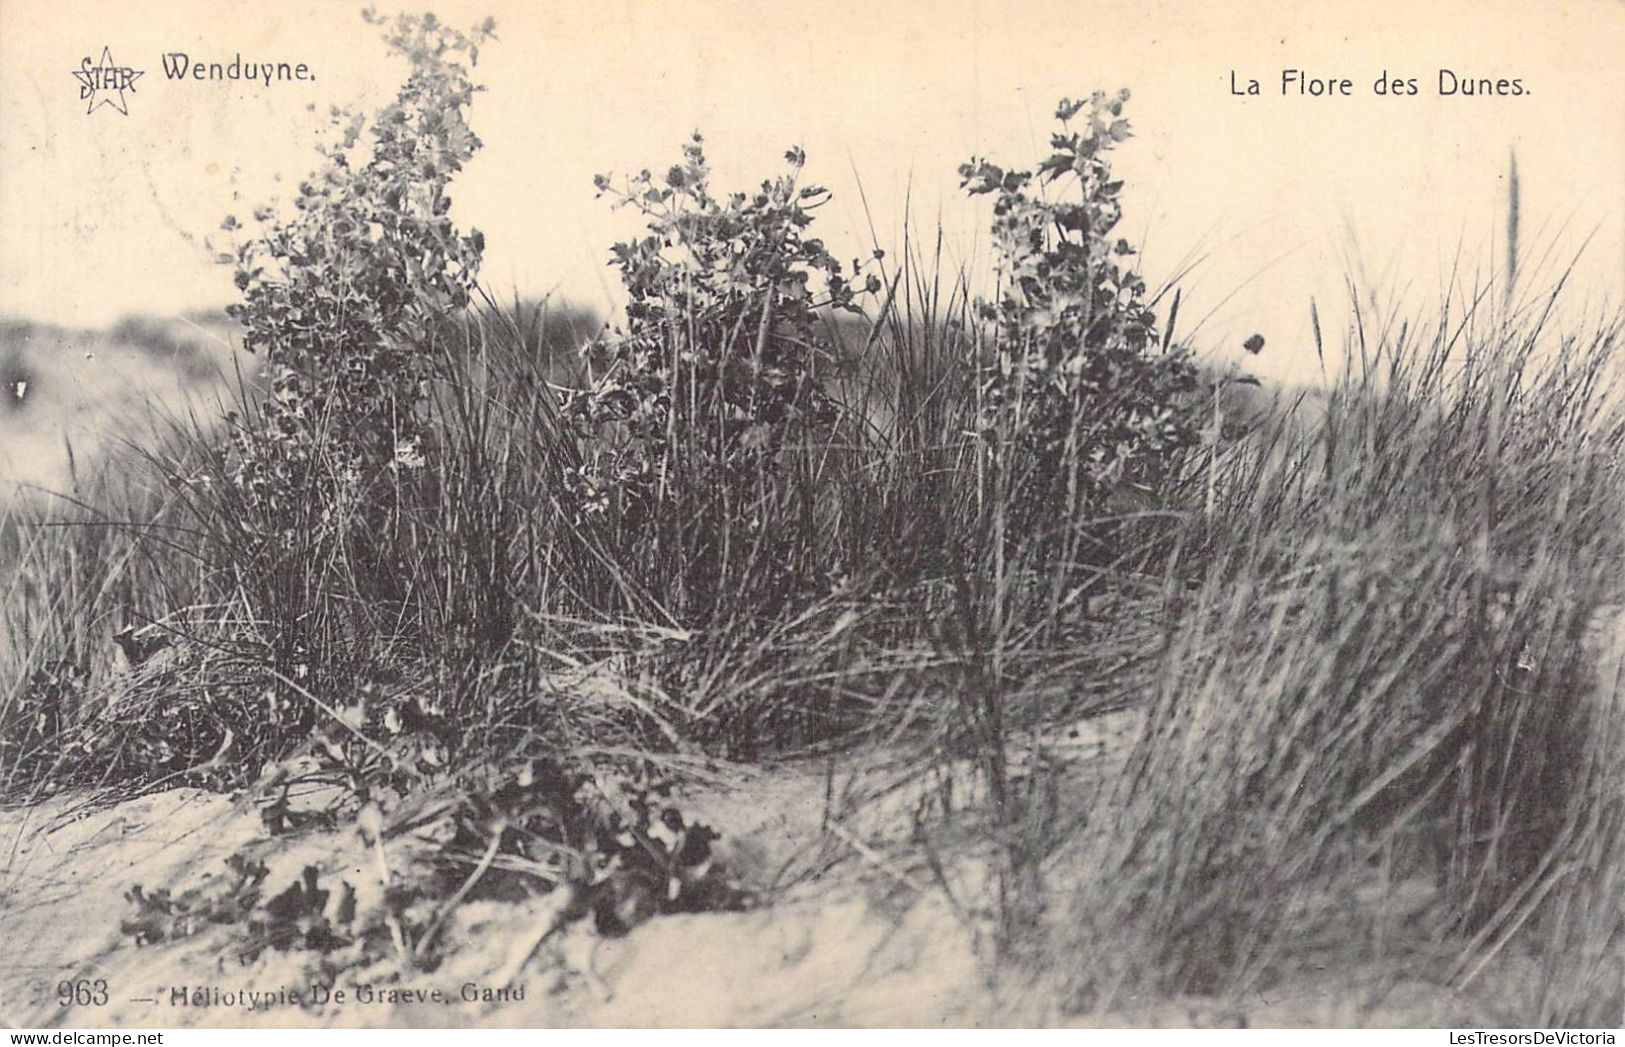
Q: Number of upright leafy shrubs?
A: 3